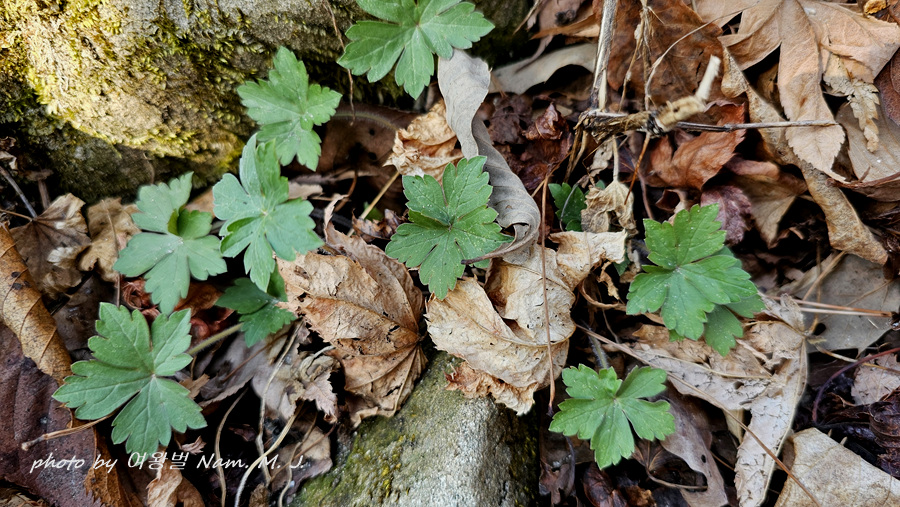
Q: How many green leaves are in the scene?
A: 11